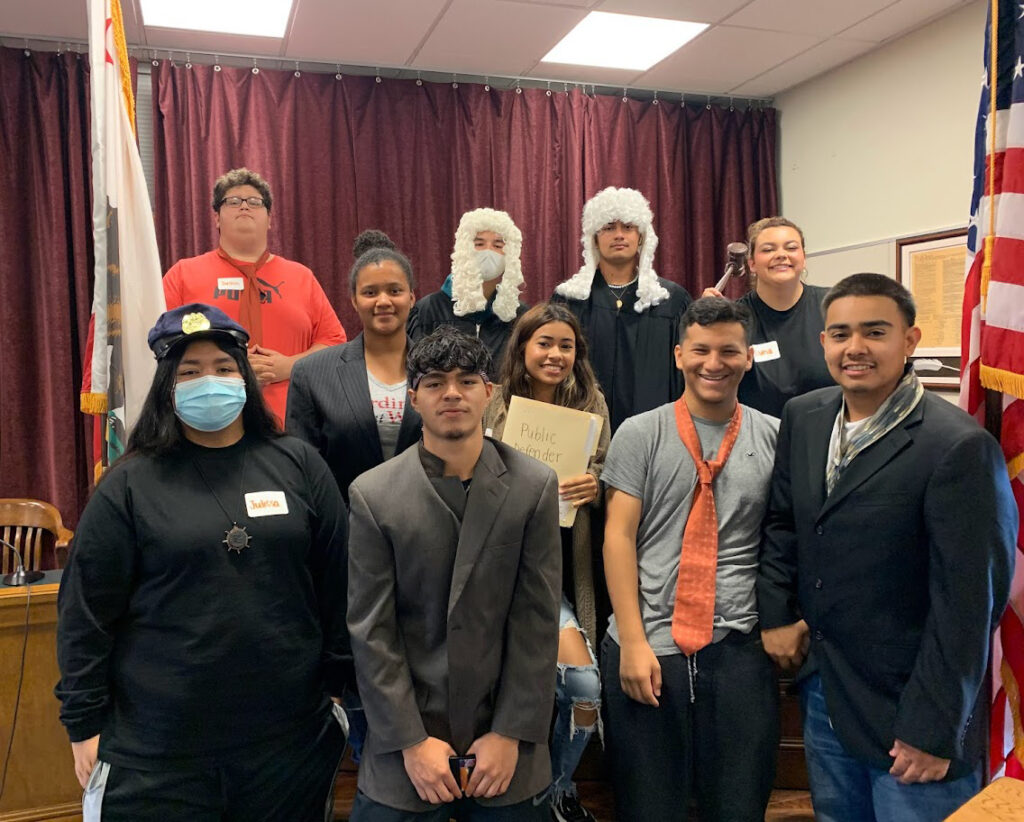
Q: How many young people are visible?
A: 10